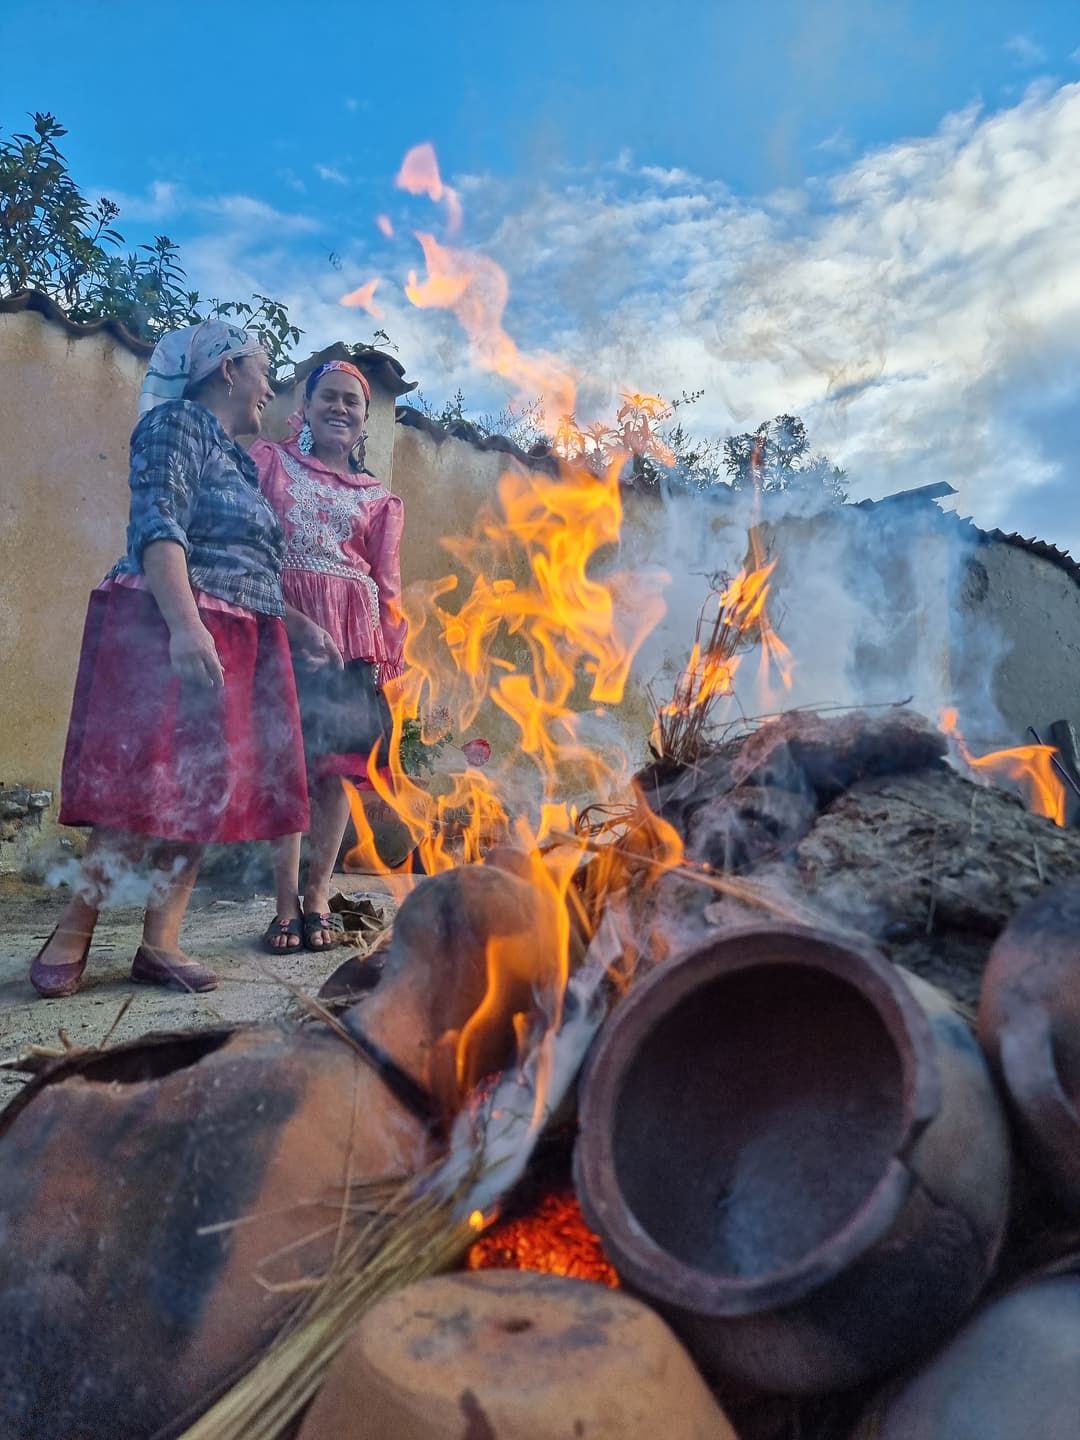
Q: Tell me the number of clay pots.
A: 6